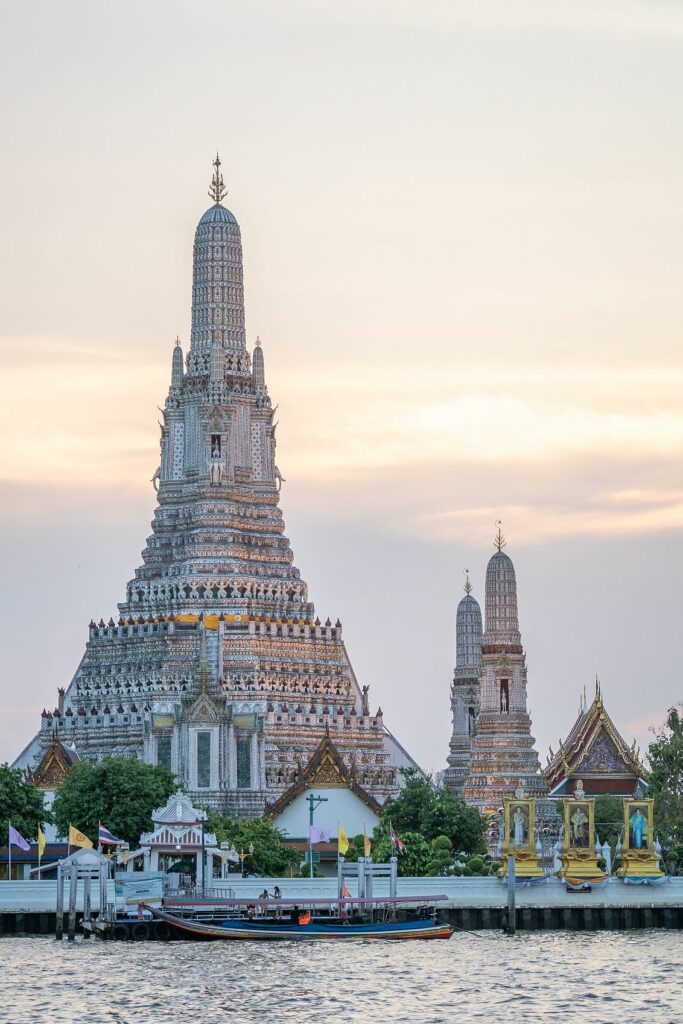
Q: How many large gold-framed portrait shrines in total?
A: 3